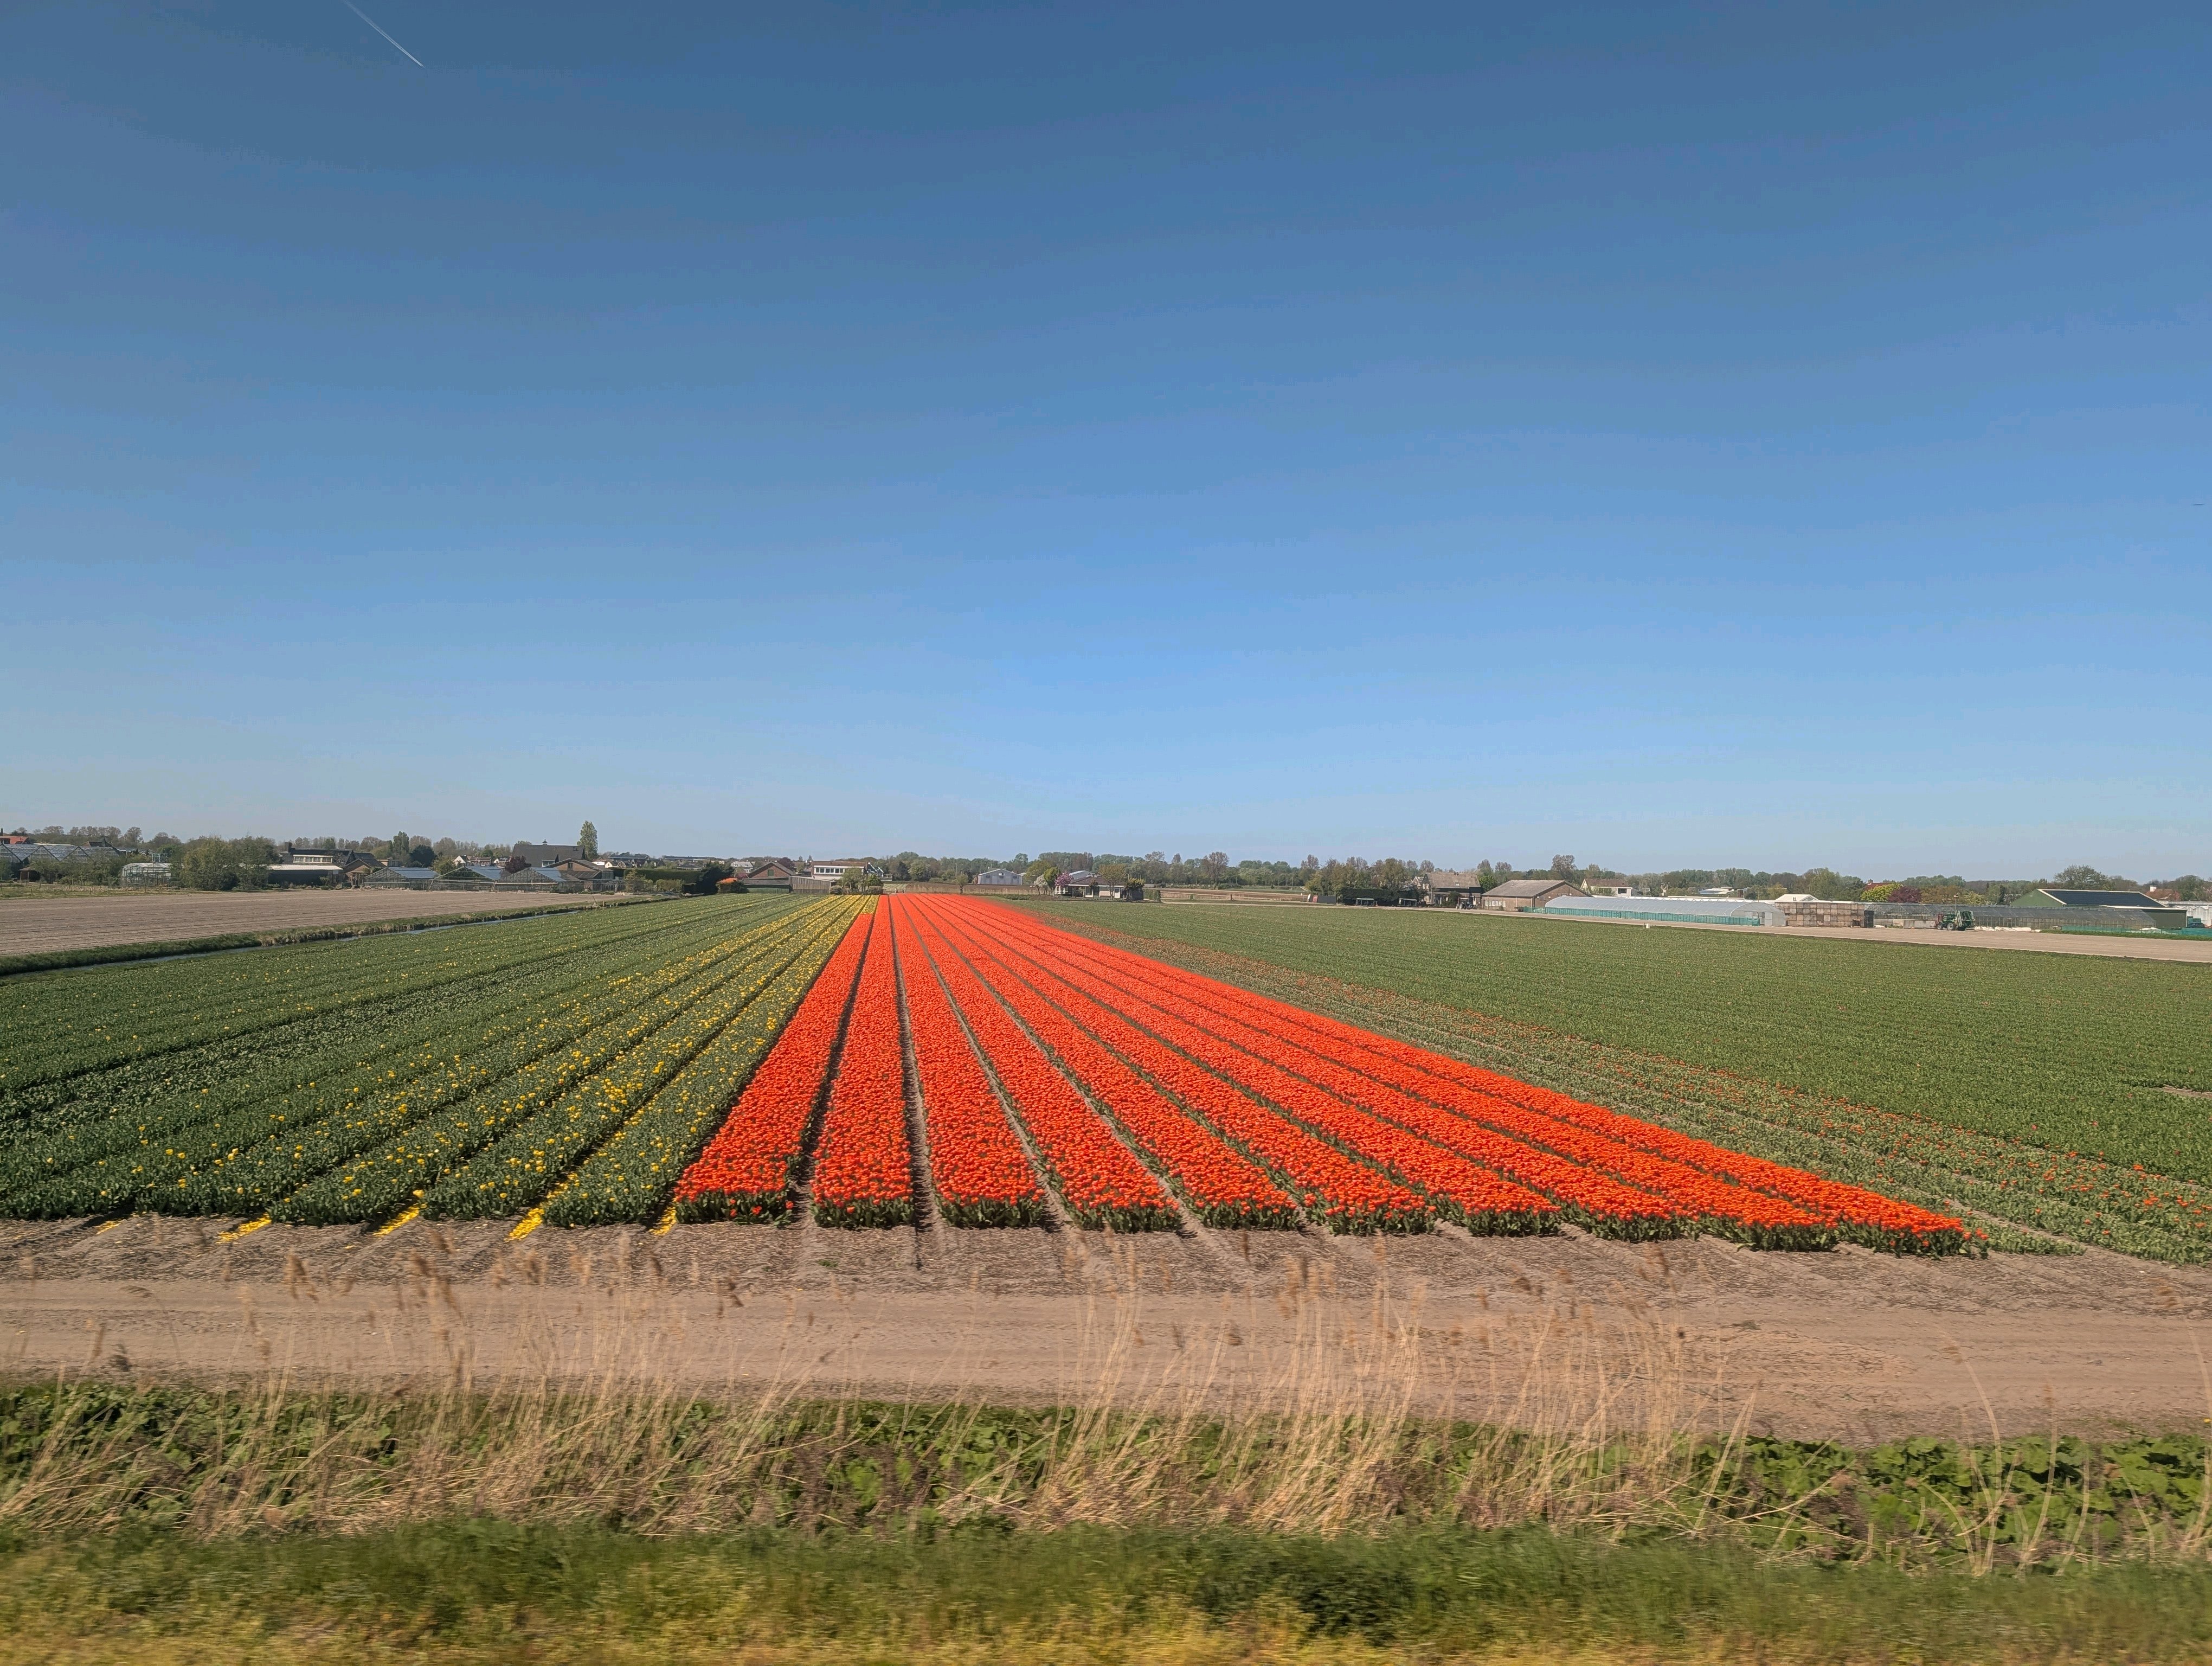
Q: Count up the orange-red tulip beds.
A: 10